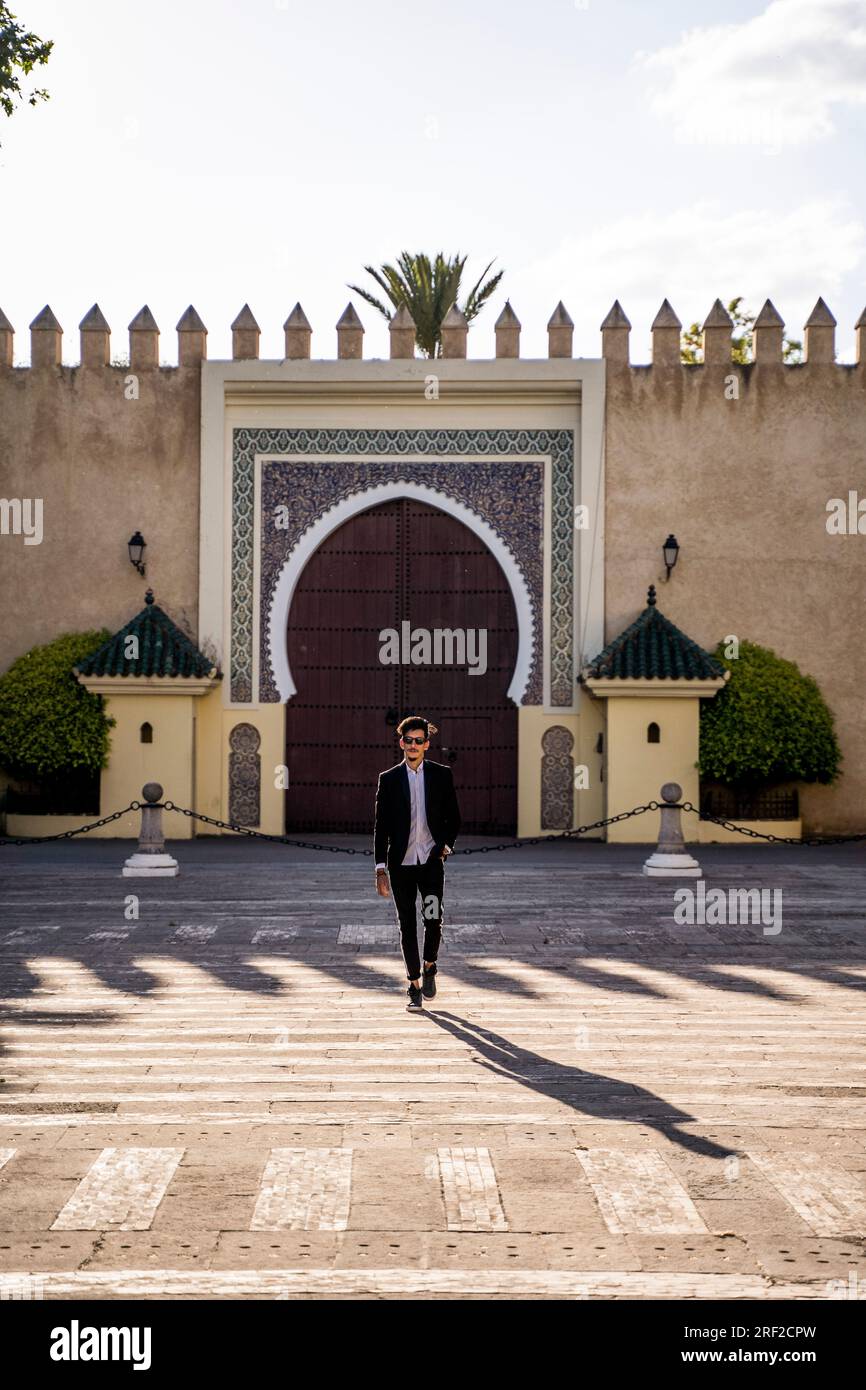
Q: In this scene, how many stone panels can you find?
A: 2